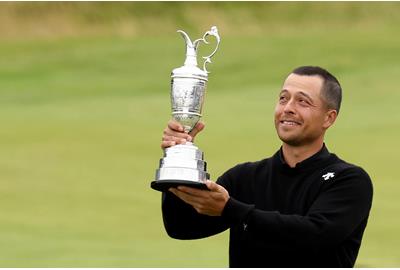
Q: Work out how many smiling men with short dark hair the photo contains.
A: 1